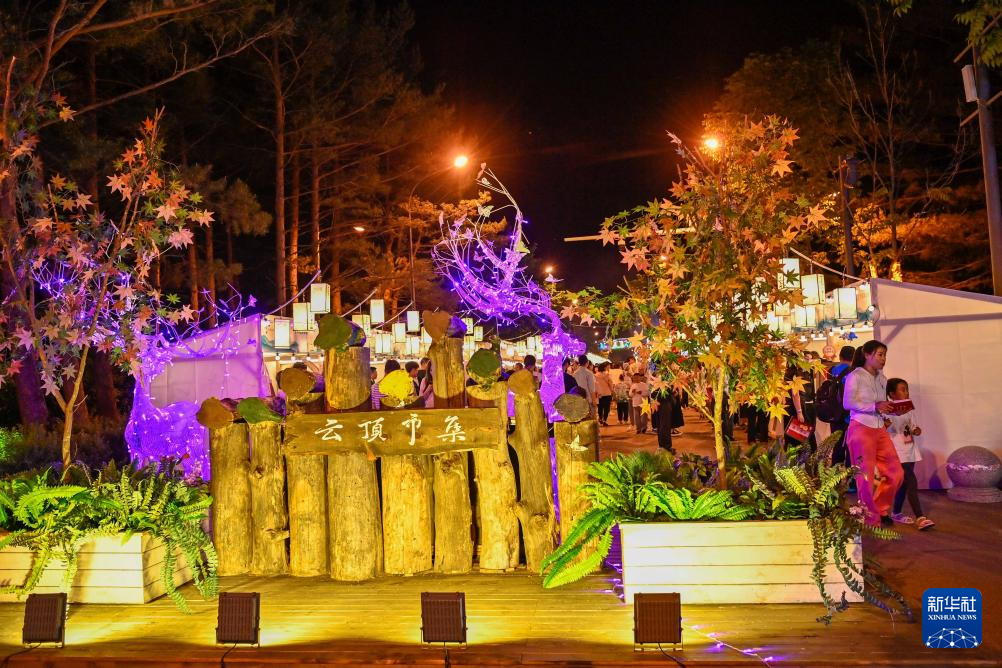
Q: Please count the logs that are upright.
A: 9